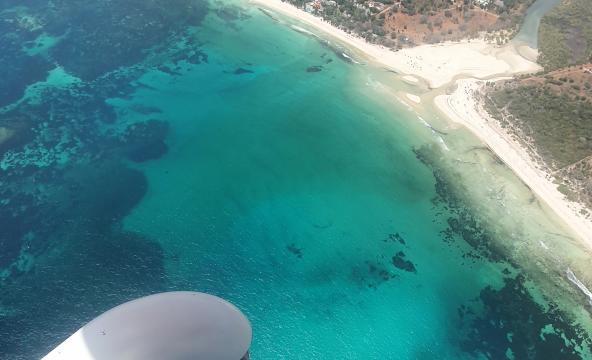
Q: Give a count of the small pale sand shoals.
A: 2